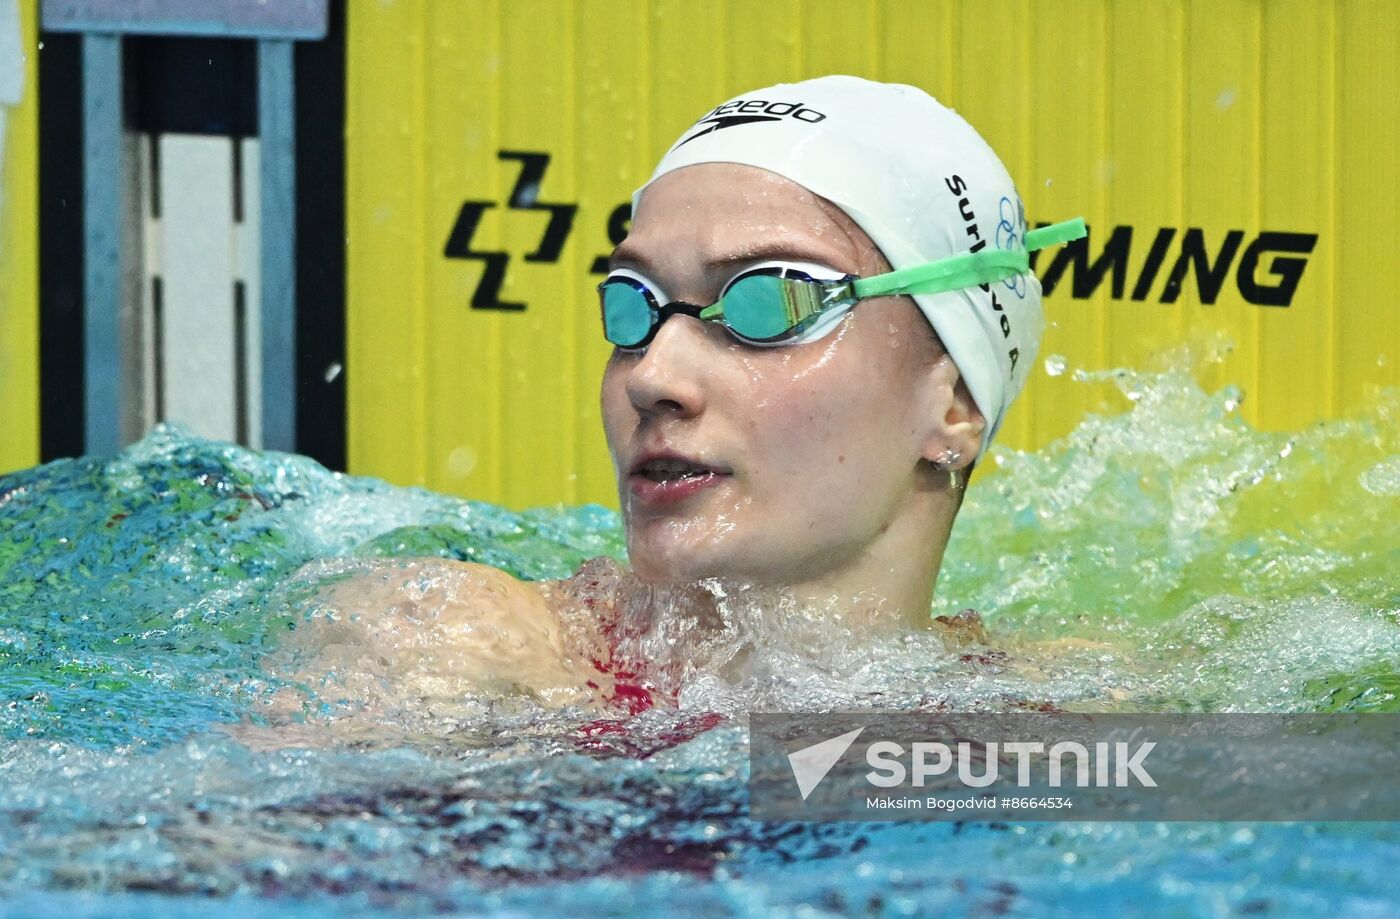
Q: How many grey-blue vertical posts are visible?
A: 2